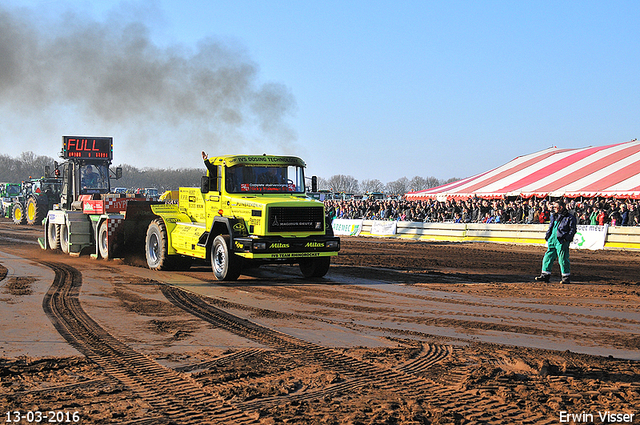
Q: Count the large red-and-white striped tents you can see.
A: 1